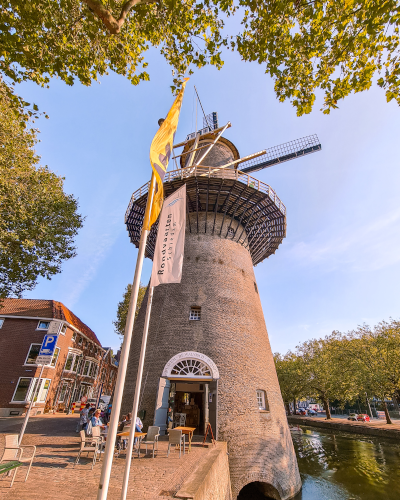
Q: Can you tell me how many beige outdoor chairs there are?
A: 6